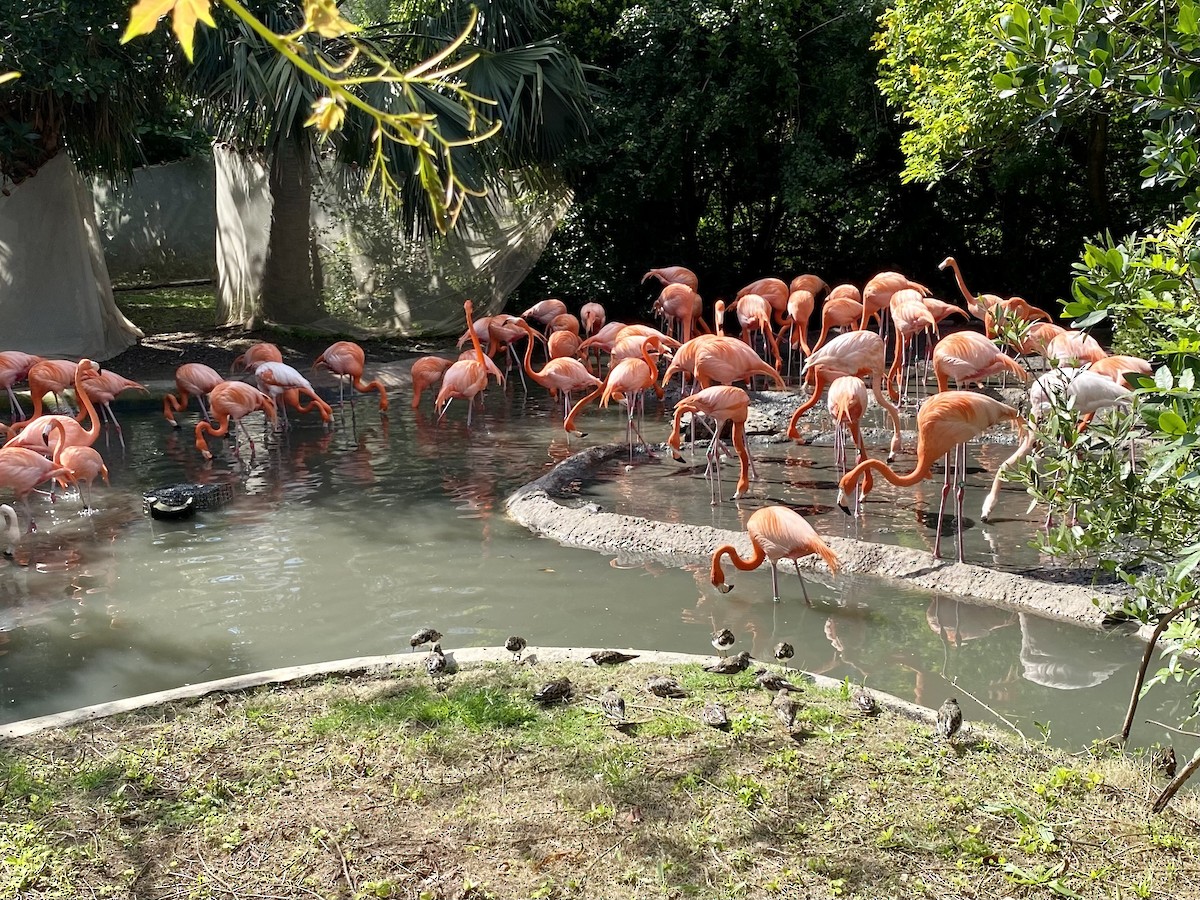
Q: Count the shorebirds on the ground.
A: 15